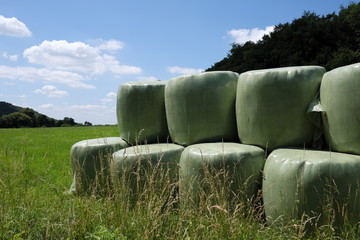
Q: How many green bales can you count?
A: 8